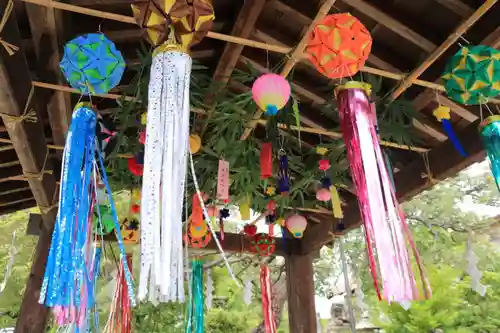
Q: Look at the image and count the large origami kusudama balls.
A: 4